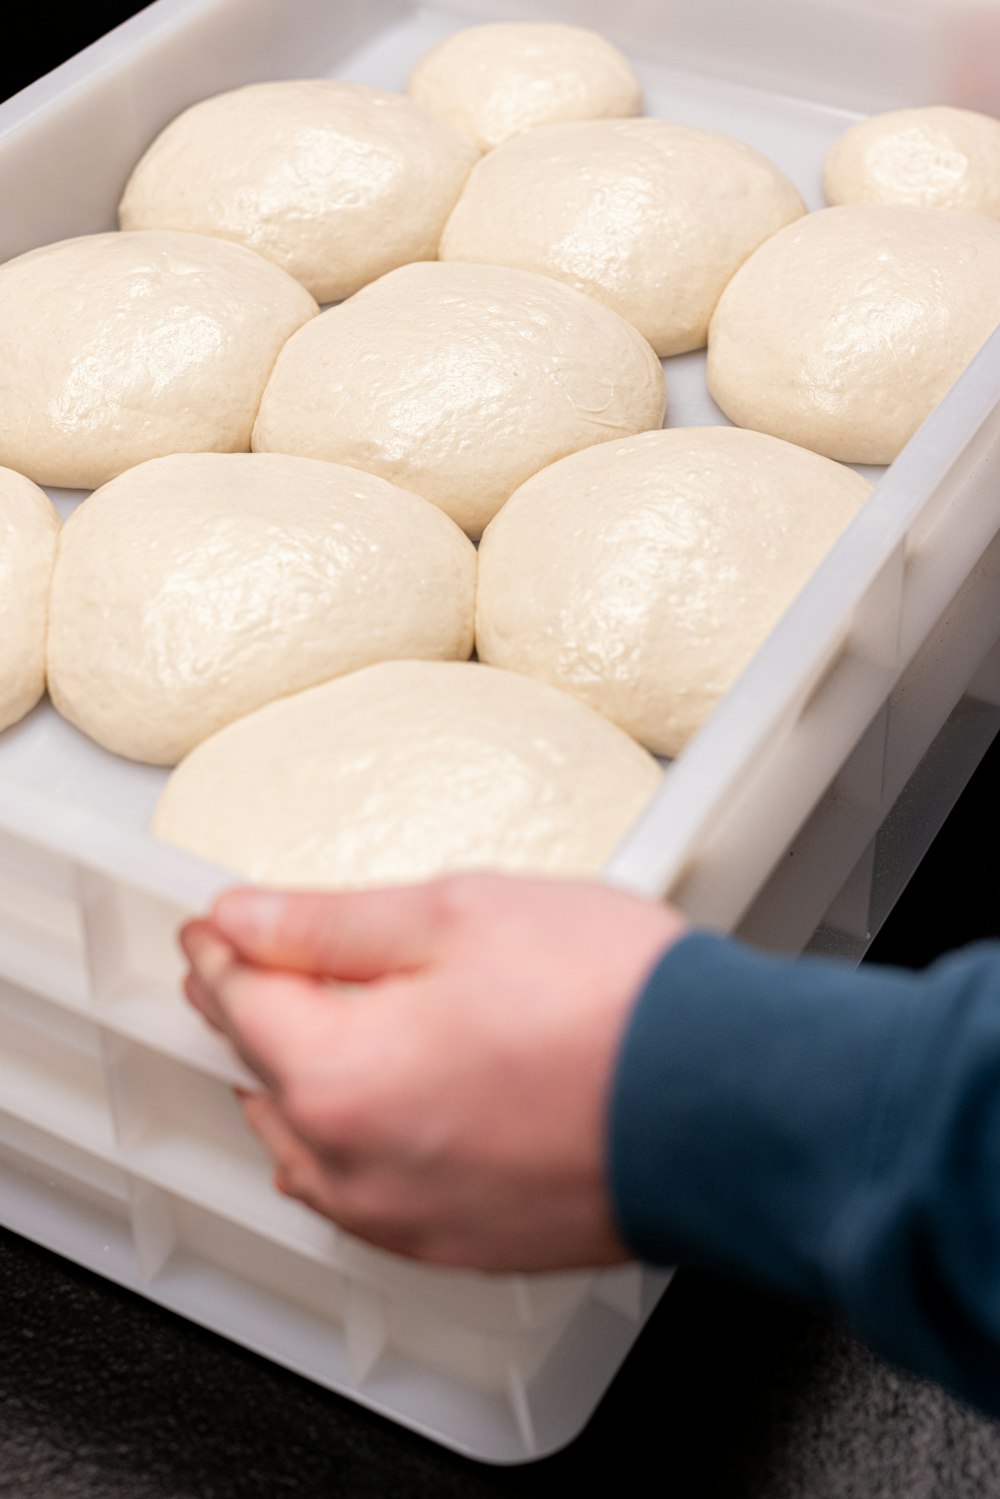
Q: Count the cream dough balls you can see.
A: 11